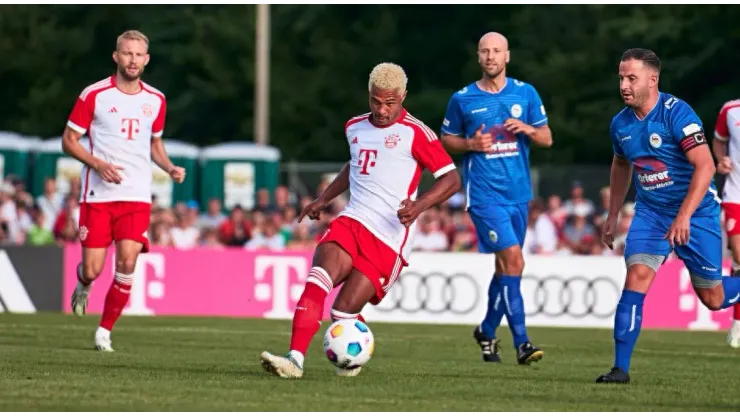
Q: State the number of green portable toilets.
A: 4